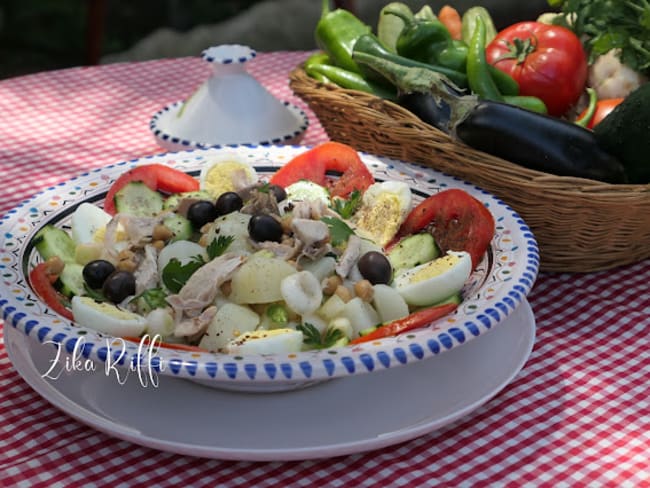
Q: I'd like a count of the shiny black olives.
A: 7